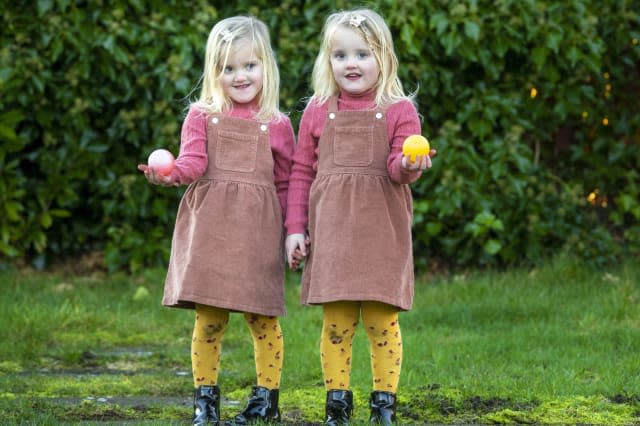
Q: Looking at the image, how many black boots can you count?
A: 4